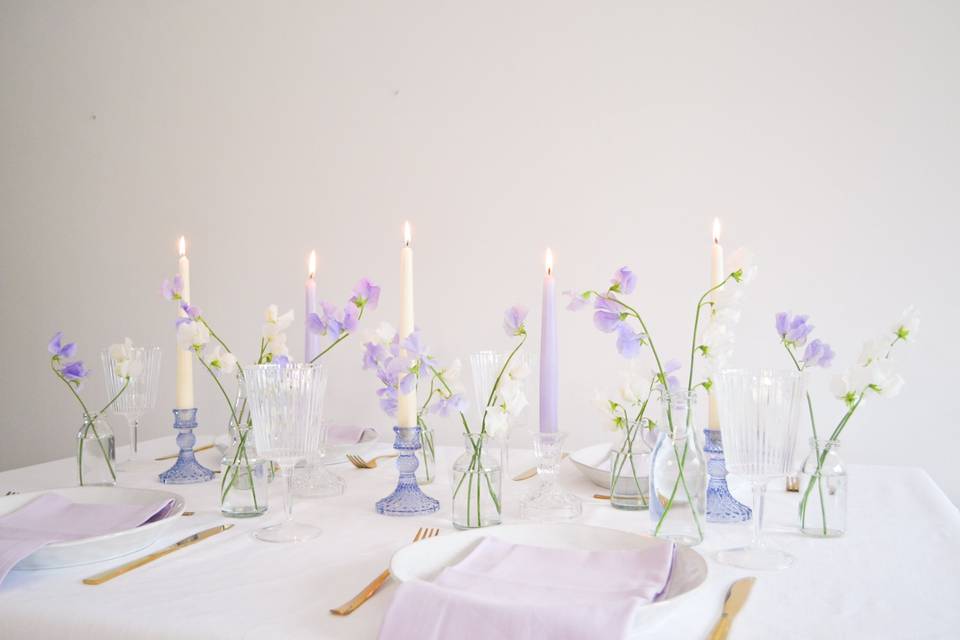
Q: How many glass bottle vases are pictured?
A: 8